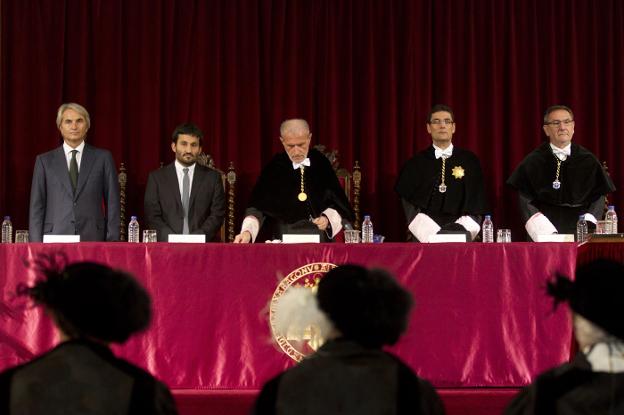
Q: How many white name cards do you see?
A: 5